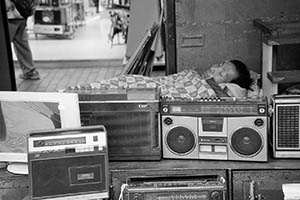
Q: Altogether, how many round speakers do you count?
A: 2